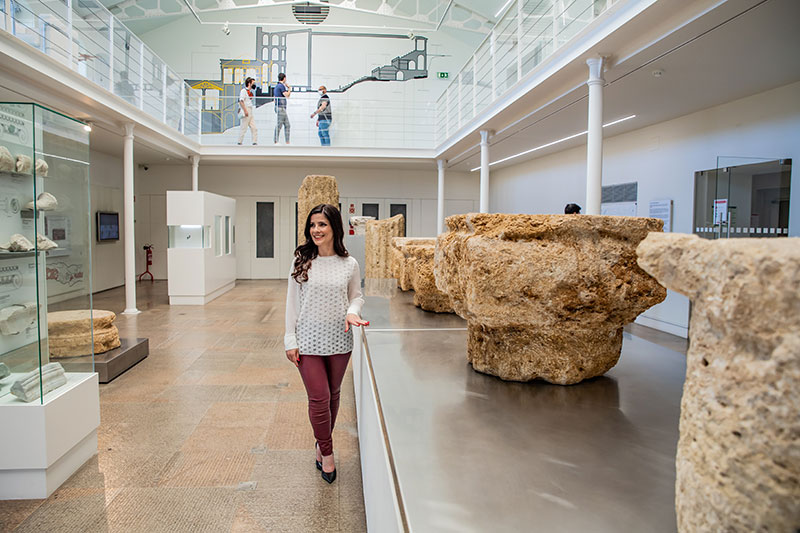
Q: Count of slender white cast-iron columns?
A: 5